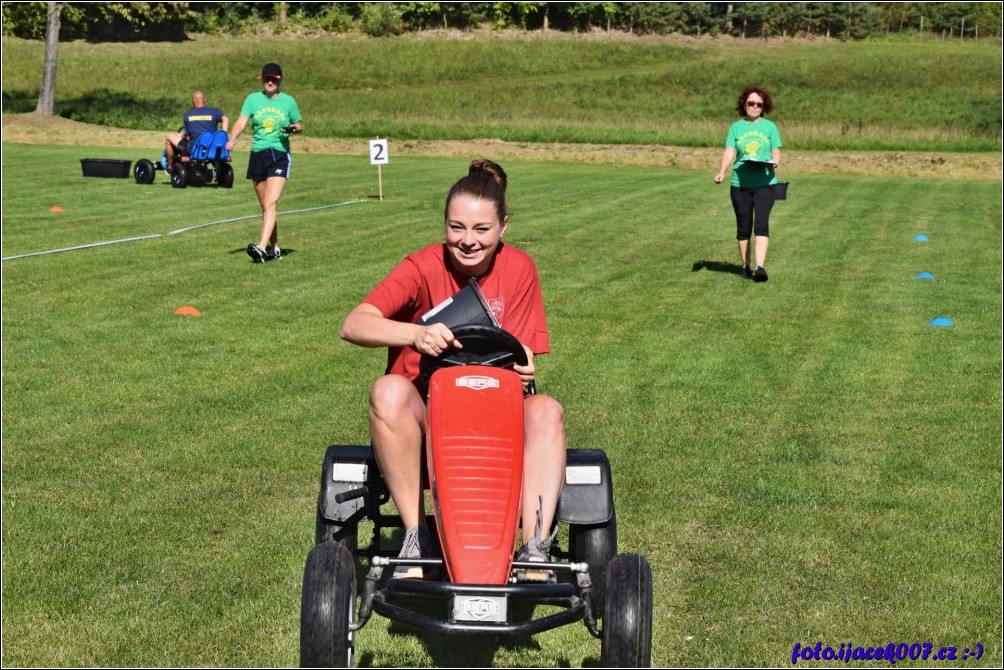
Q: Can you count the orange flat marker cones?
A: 2